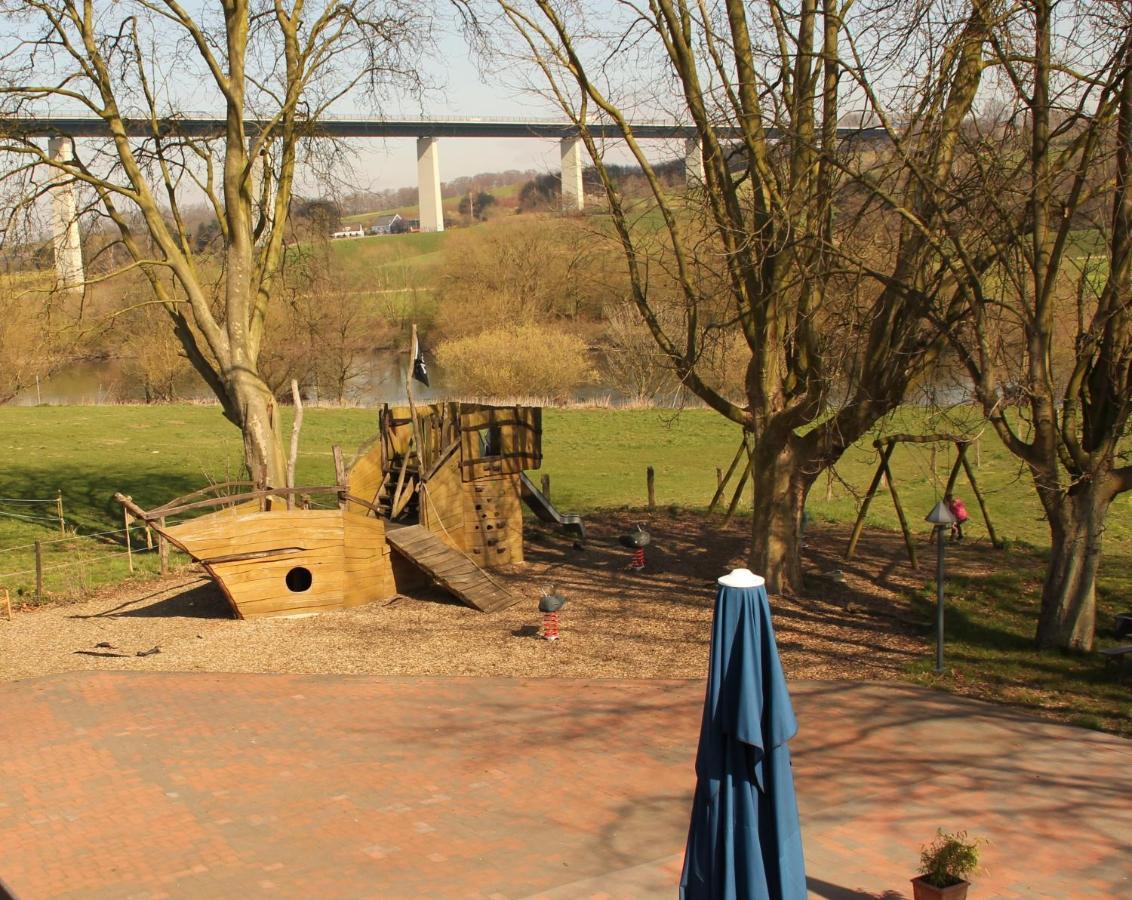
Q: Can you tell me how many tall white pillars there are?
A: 5